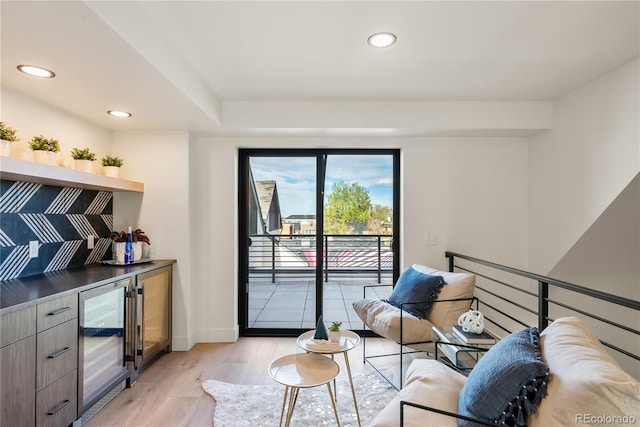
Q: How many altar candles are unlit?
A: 0